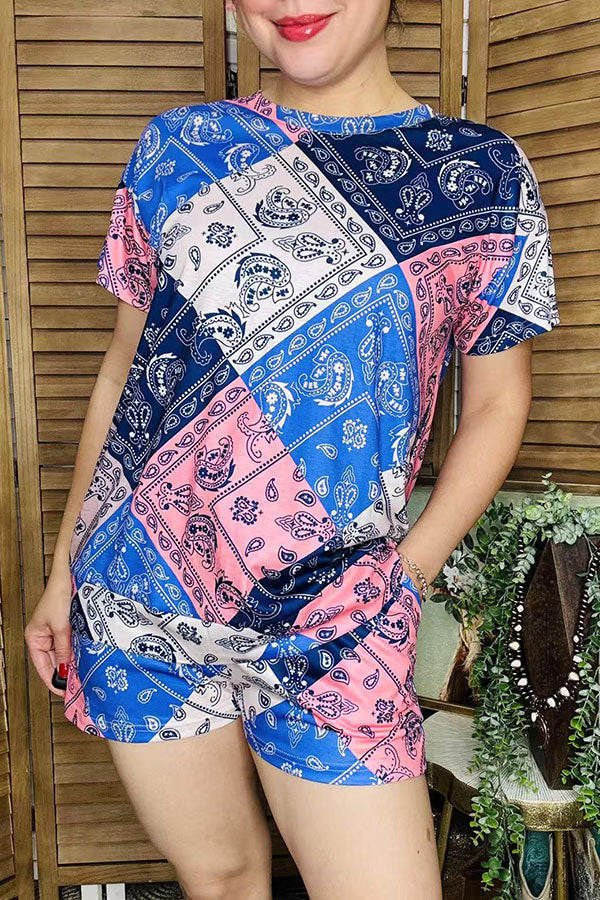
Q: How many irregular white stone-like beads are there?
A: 11